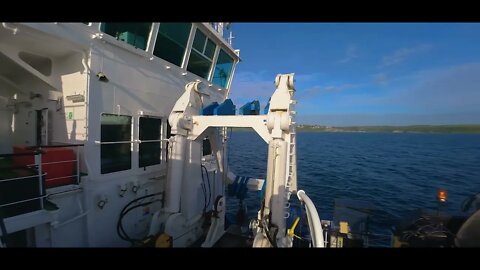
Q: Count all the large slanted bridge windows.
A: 4